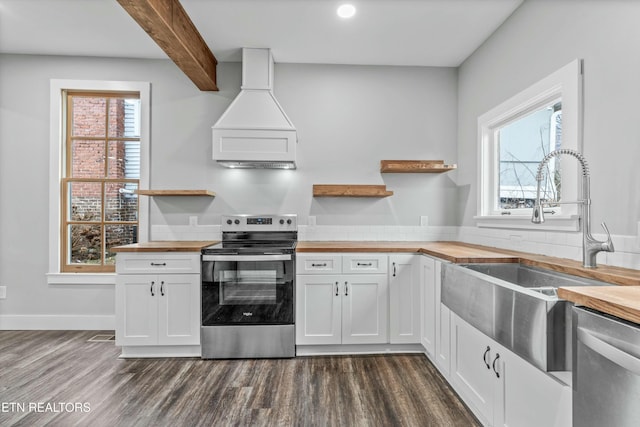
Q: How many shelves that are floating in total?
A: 3